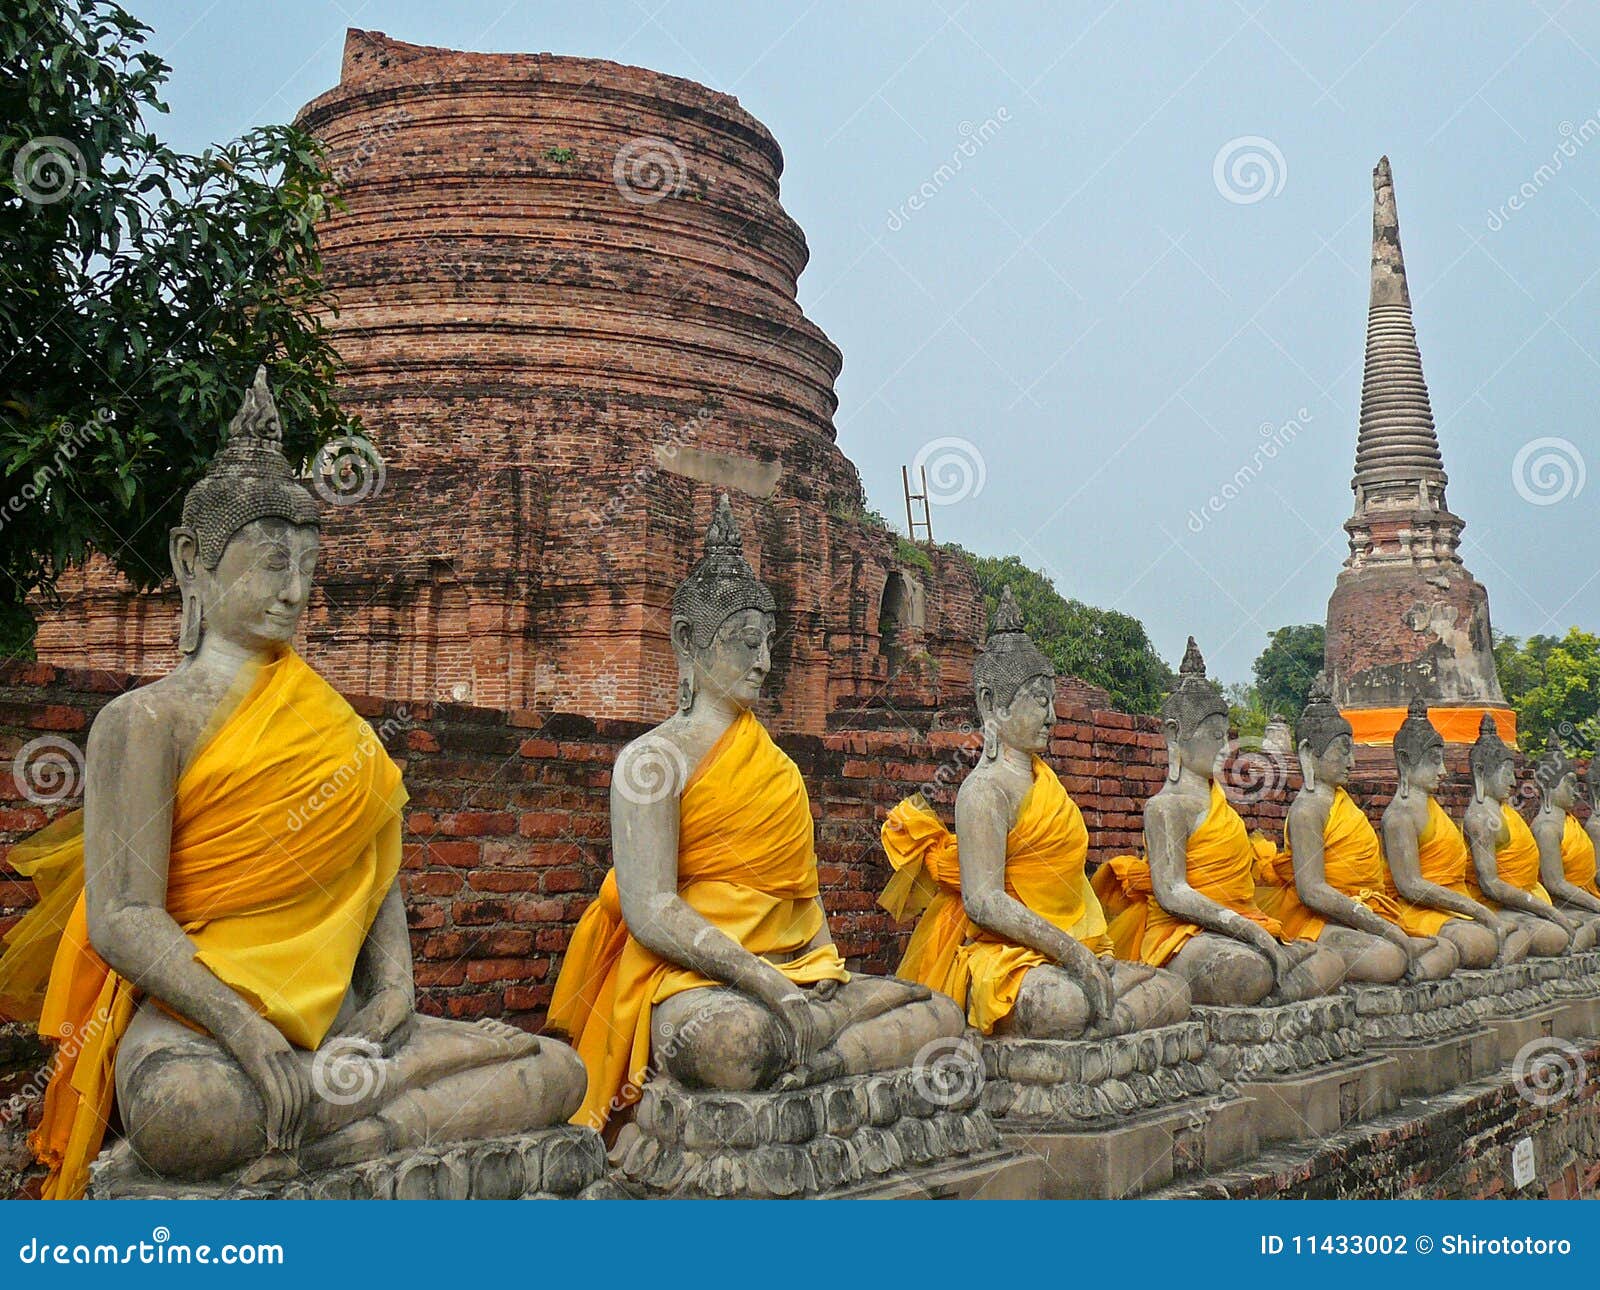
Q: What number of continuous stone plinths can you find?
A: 1